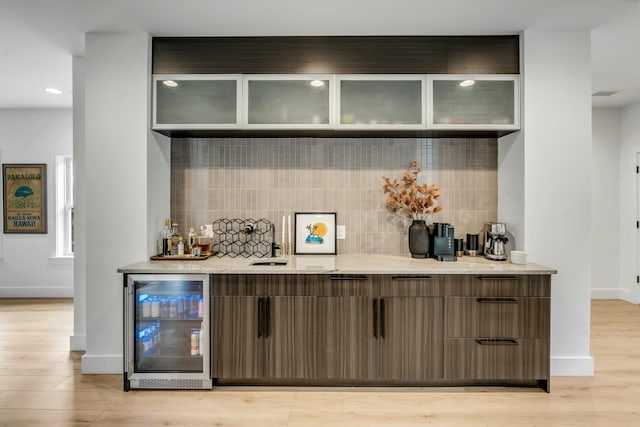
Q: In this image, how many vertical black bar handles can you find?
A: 4